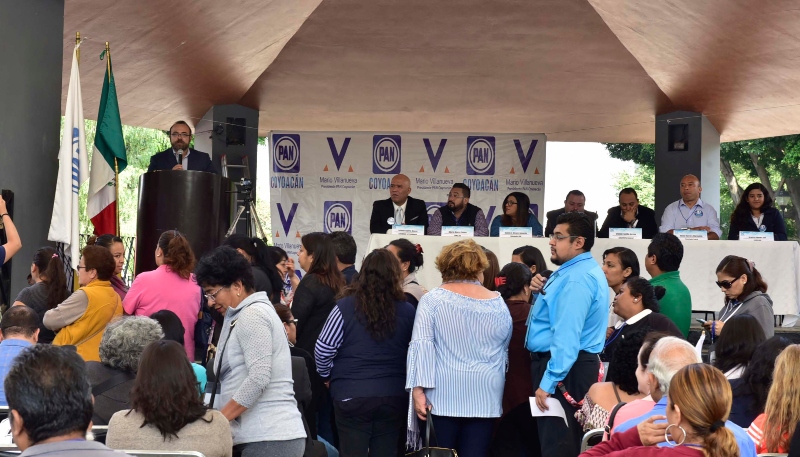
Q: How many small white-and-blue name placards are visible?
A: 6